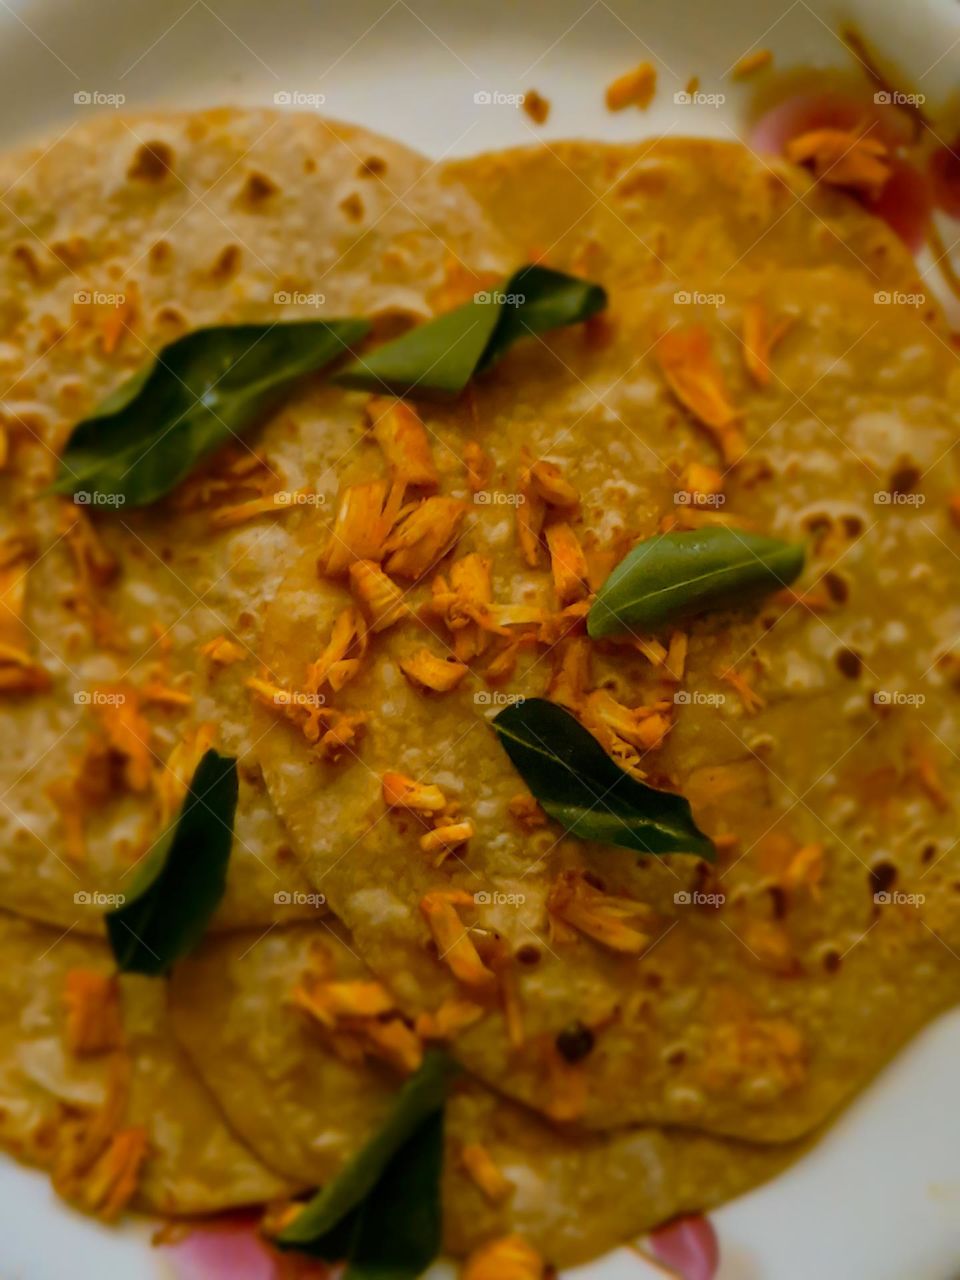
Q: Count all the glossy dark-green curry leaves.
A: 6